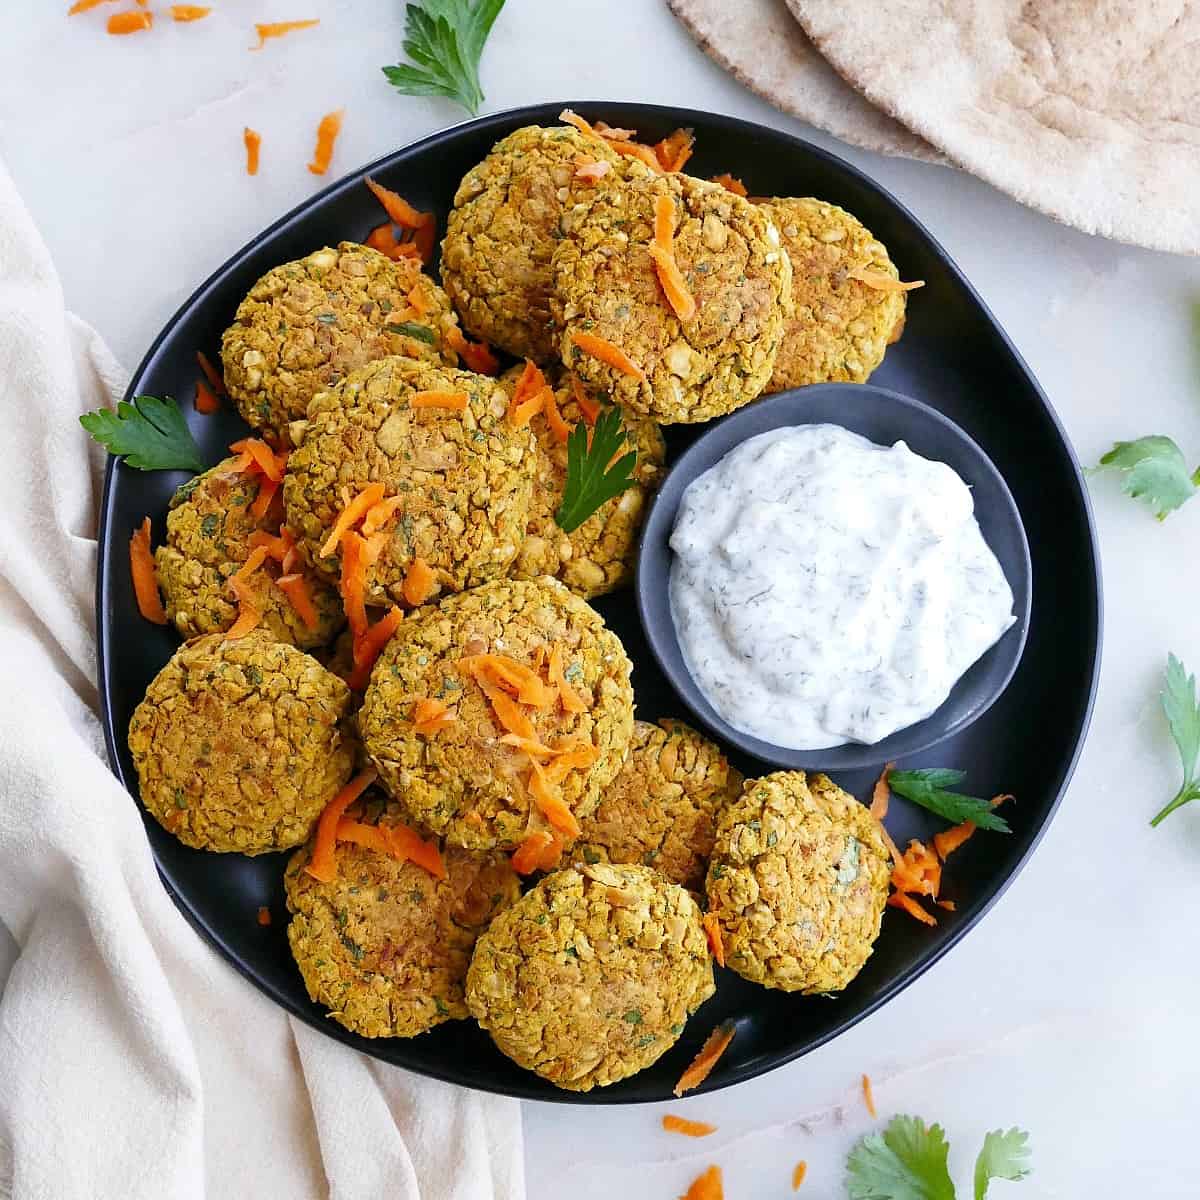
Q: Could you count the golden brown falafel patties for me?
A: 13